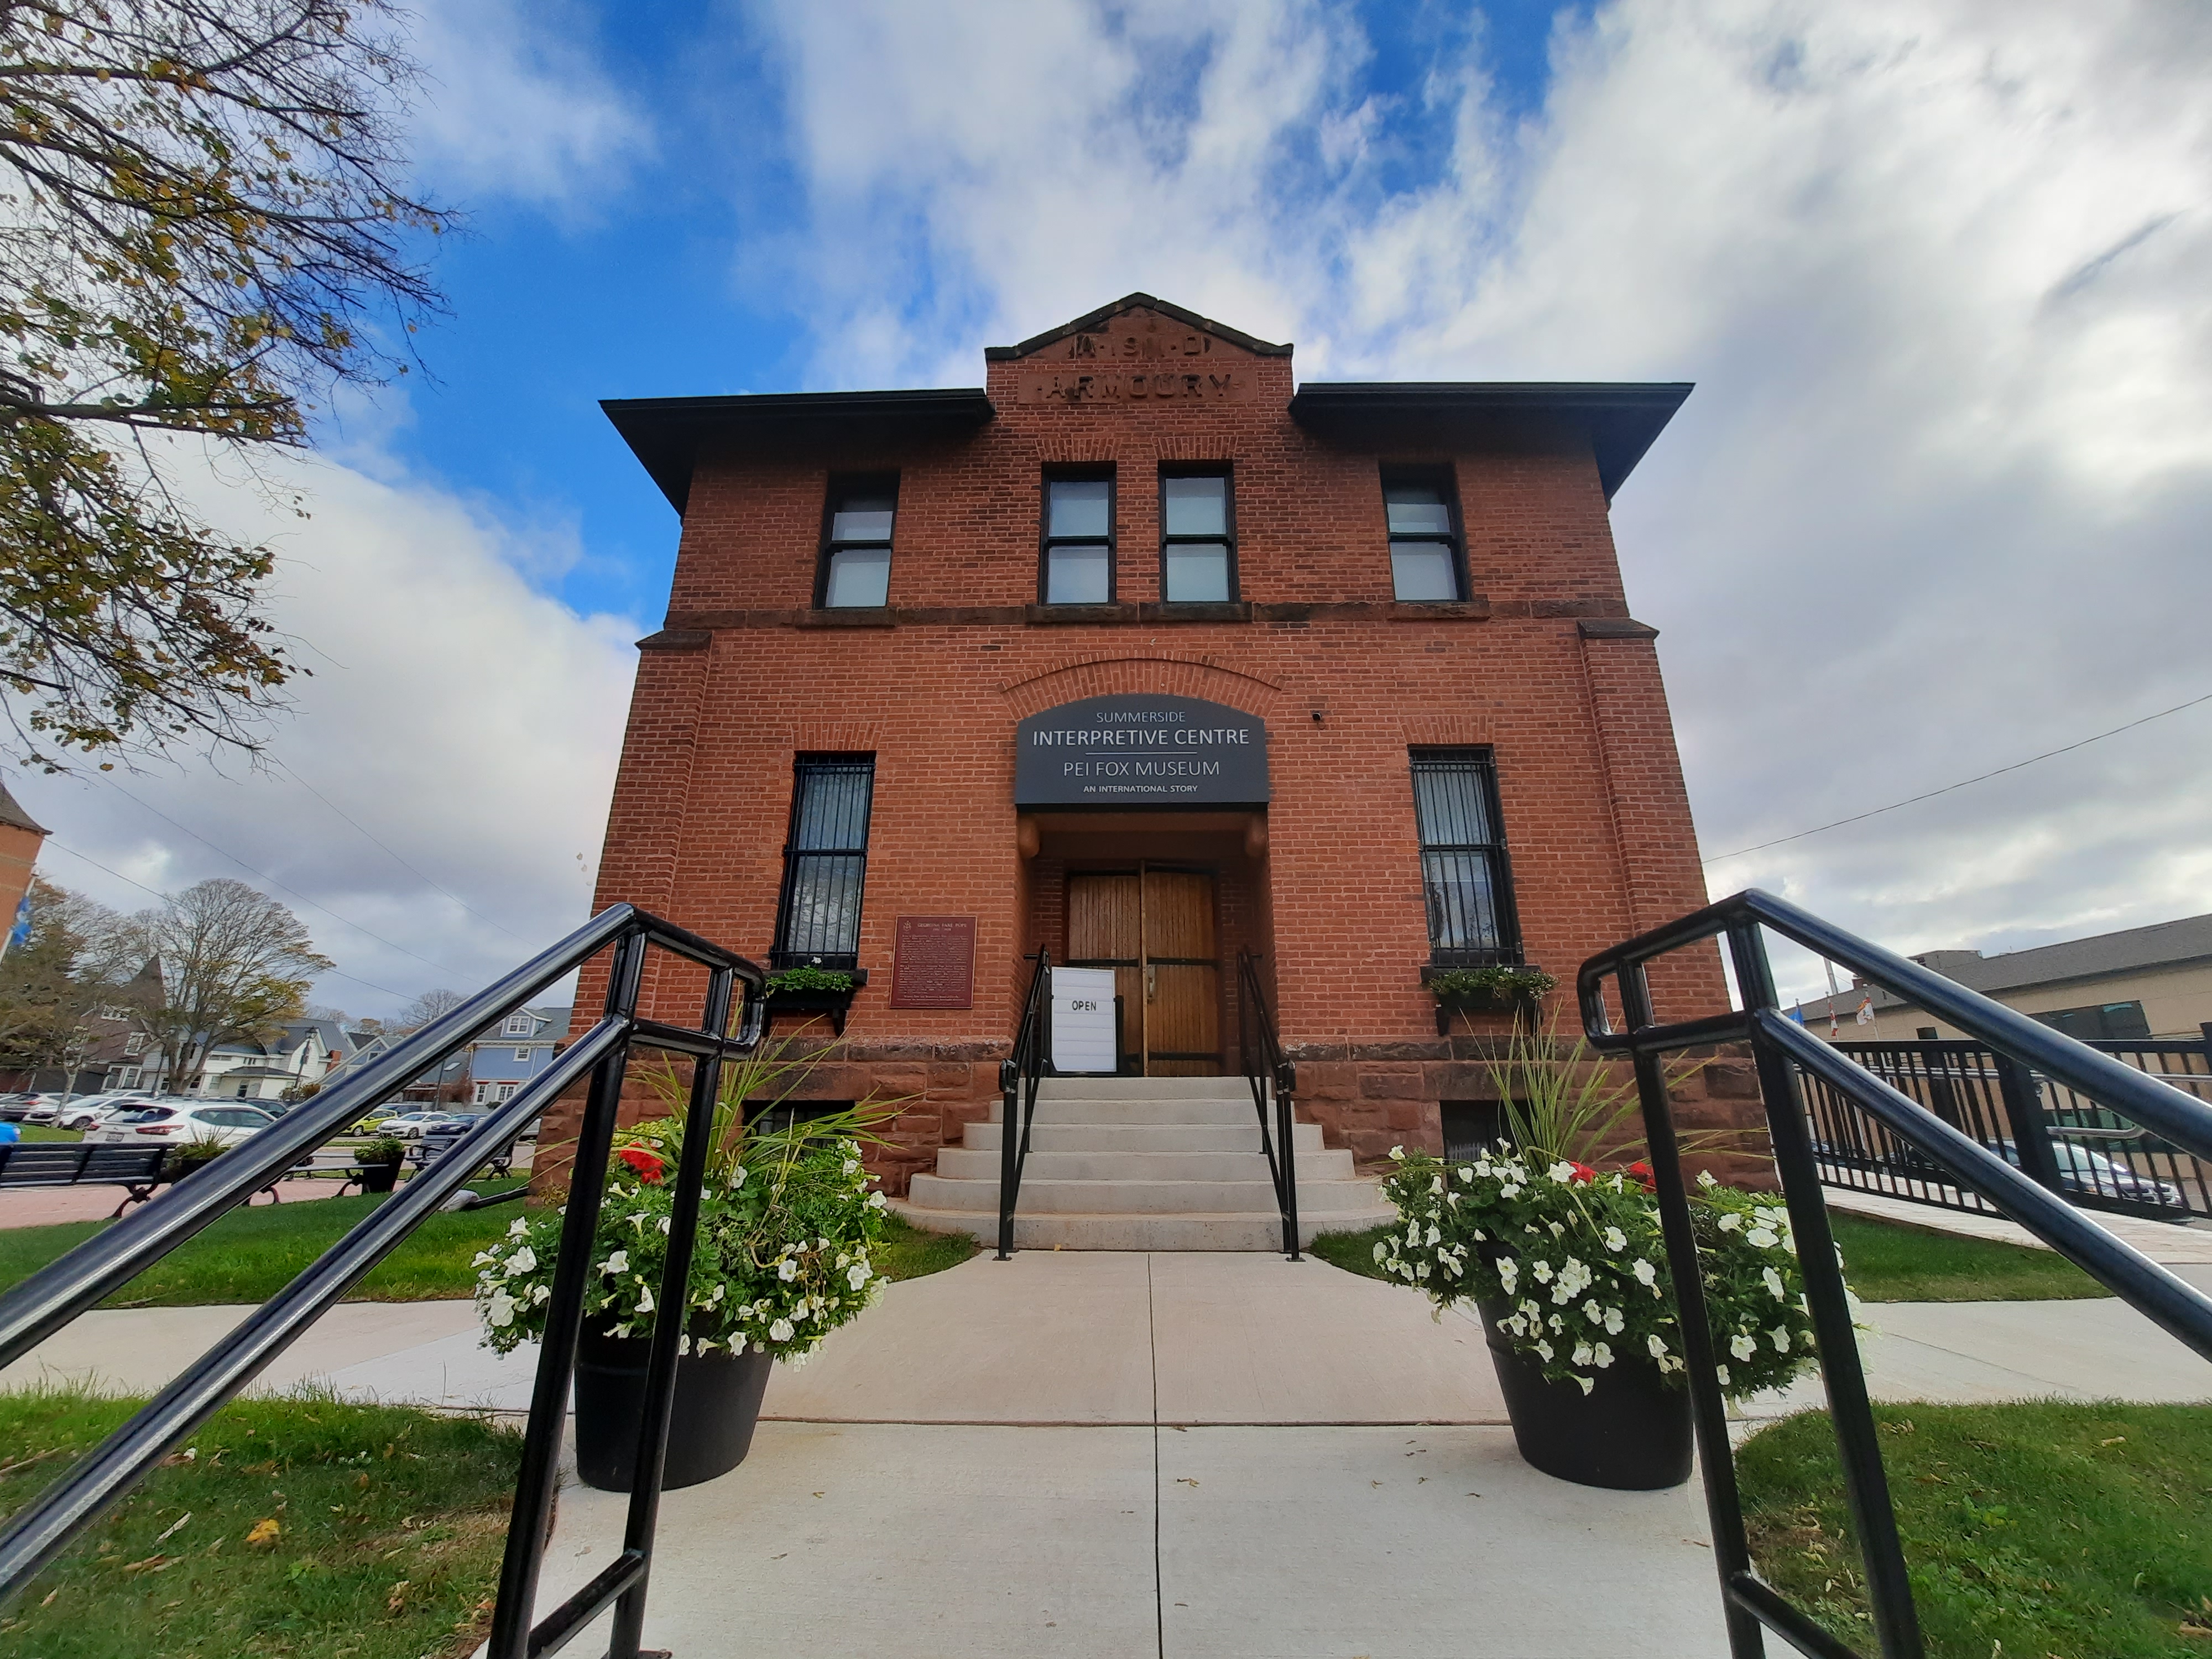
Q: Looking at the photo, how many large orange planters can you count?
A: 0